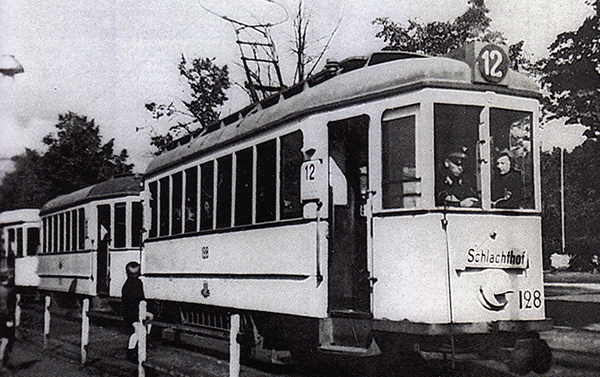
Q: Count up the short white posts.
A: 5